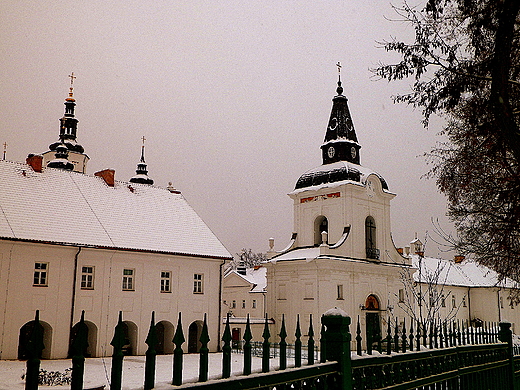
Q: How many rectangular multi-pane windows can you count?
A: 5